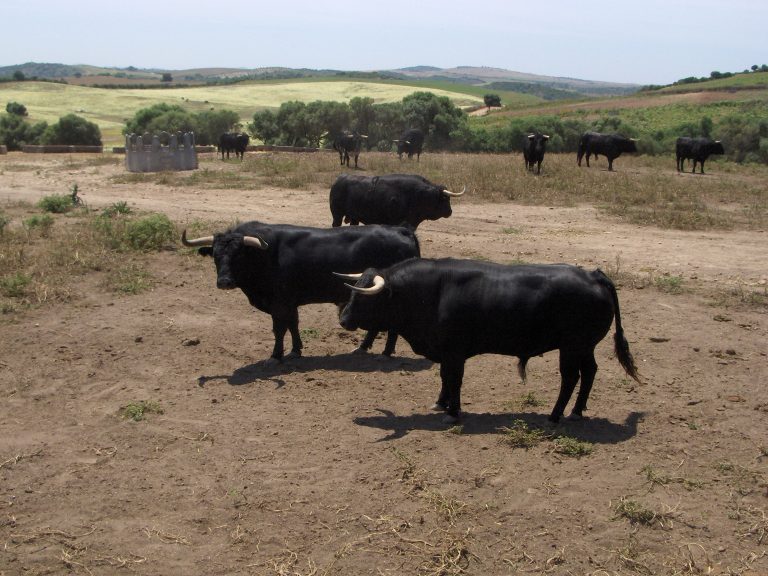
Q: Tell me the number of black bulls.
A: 9